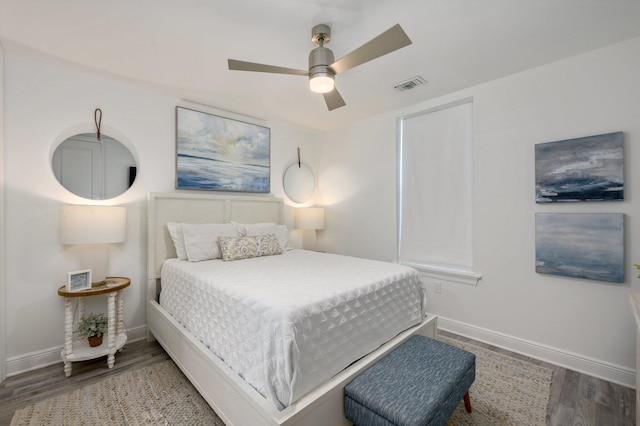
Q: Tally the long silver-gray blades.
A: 3